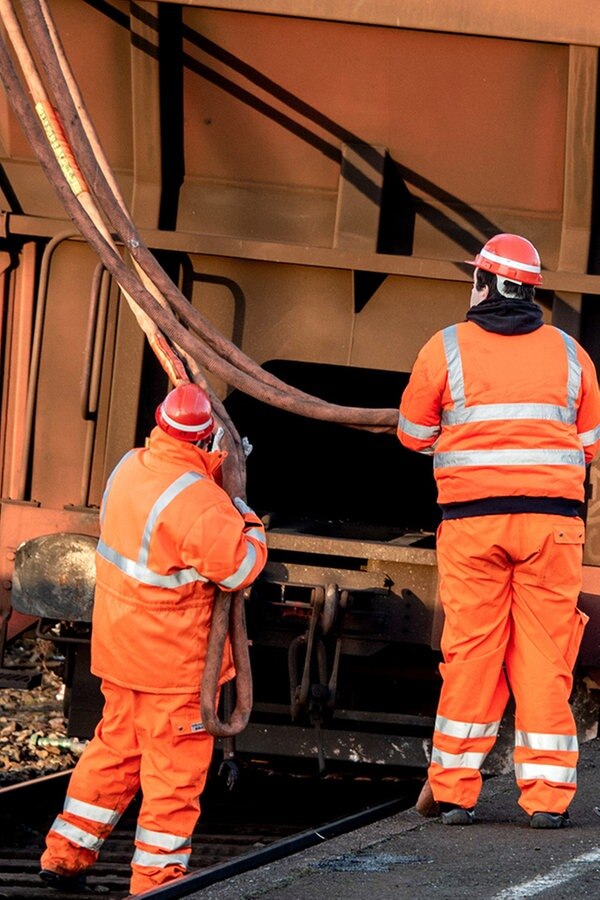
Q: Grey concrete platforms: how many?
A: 1